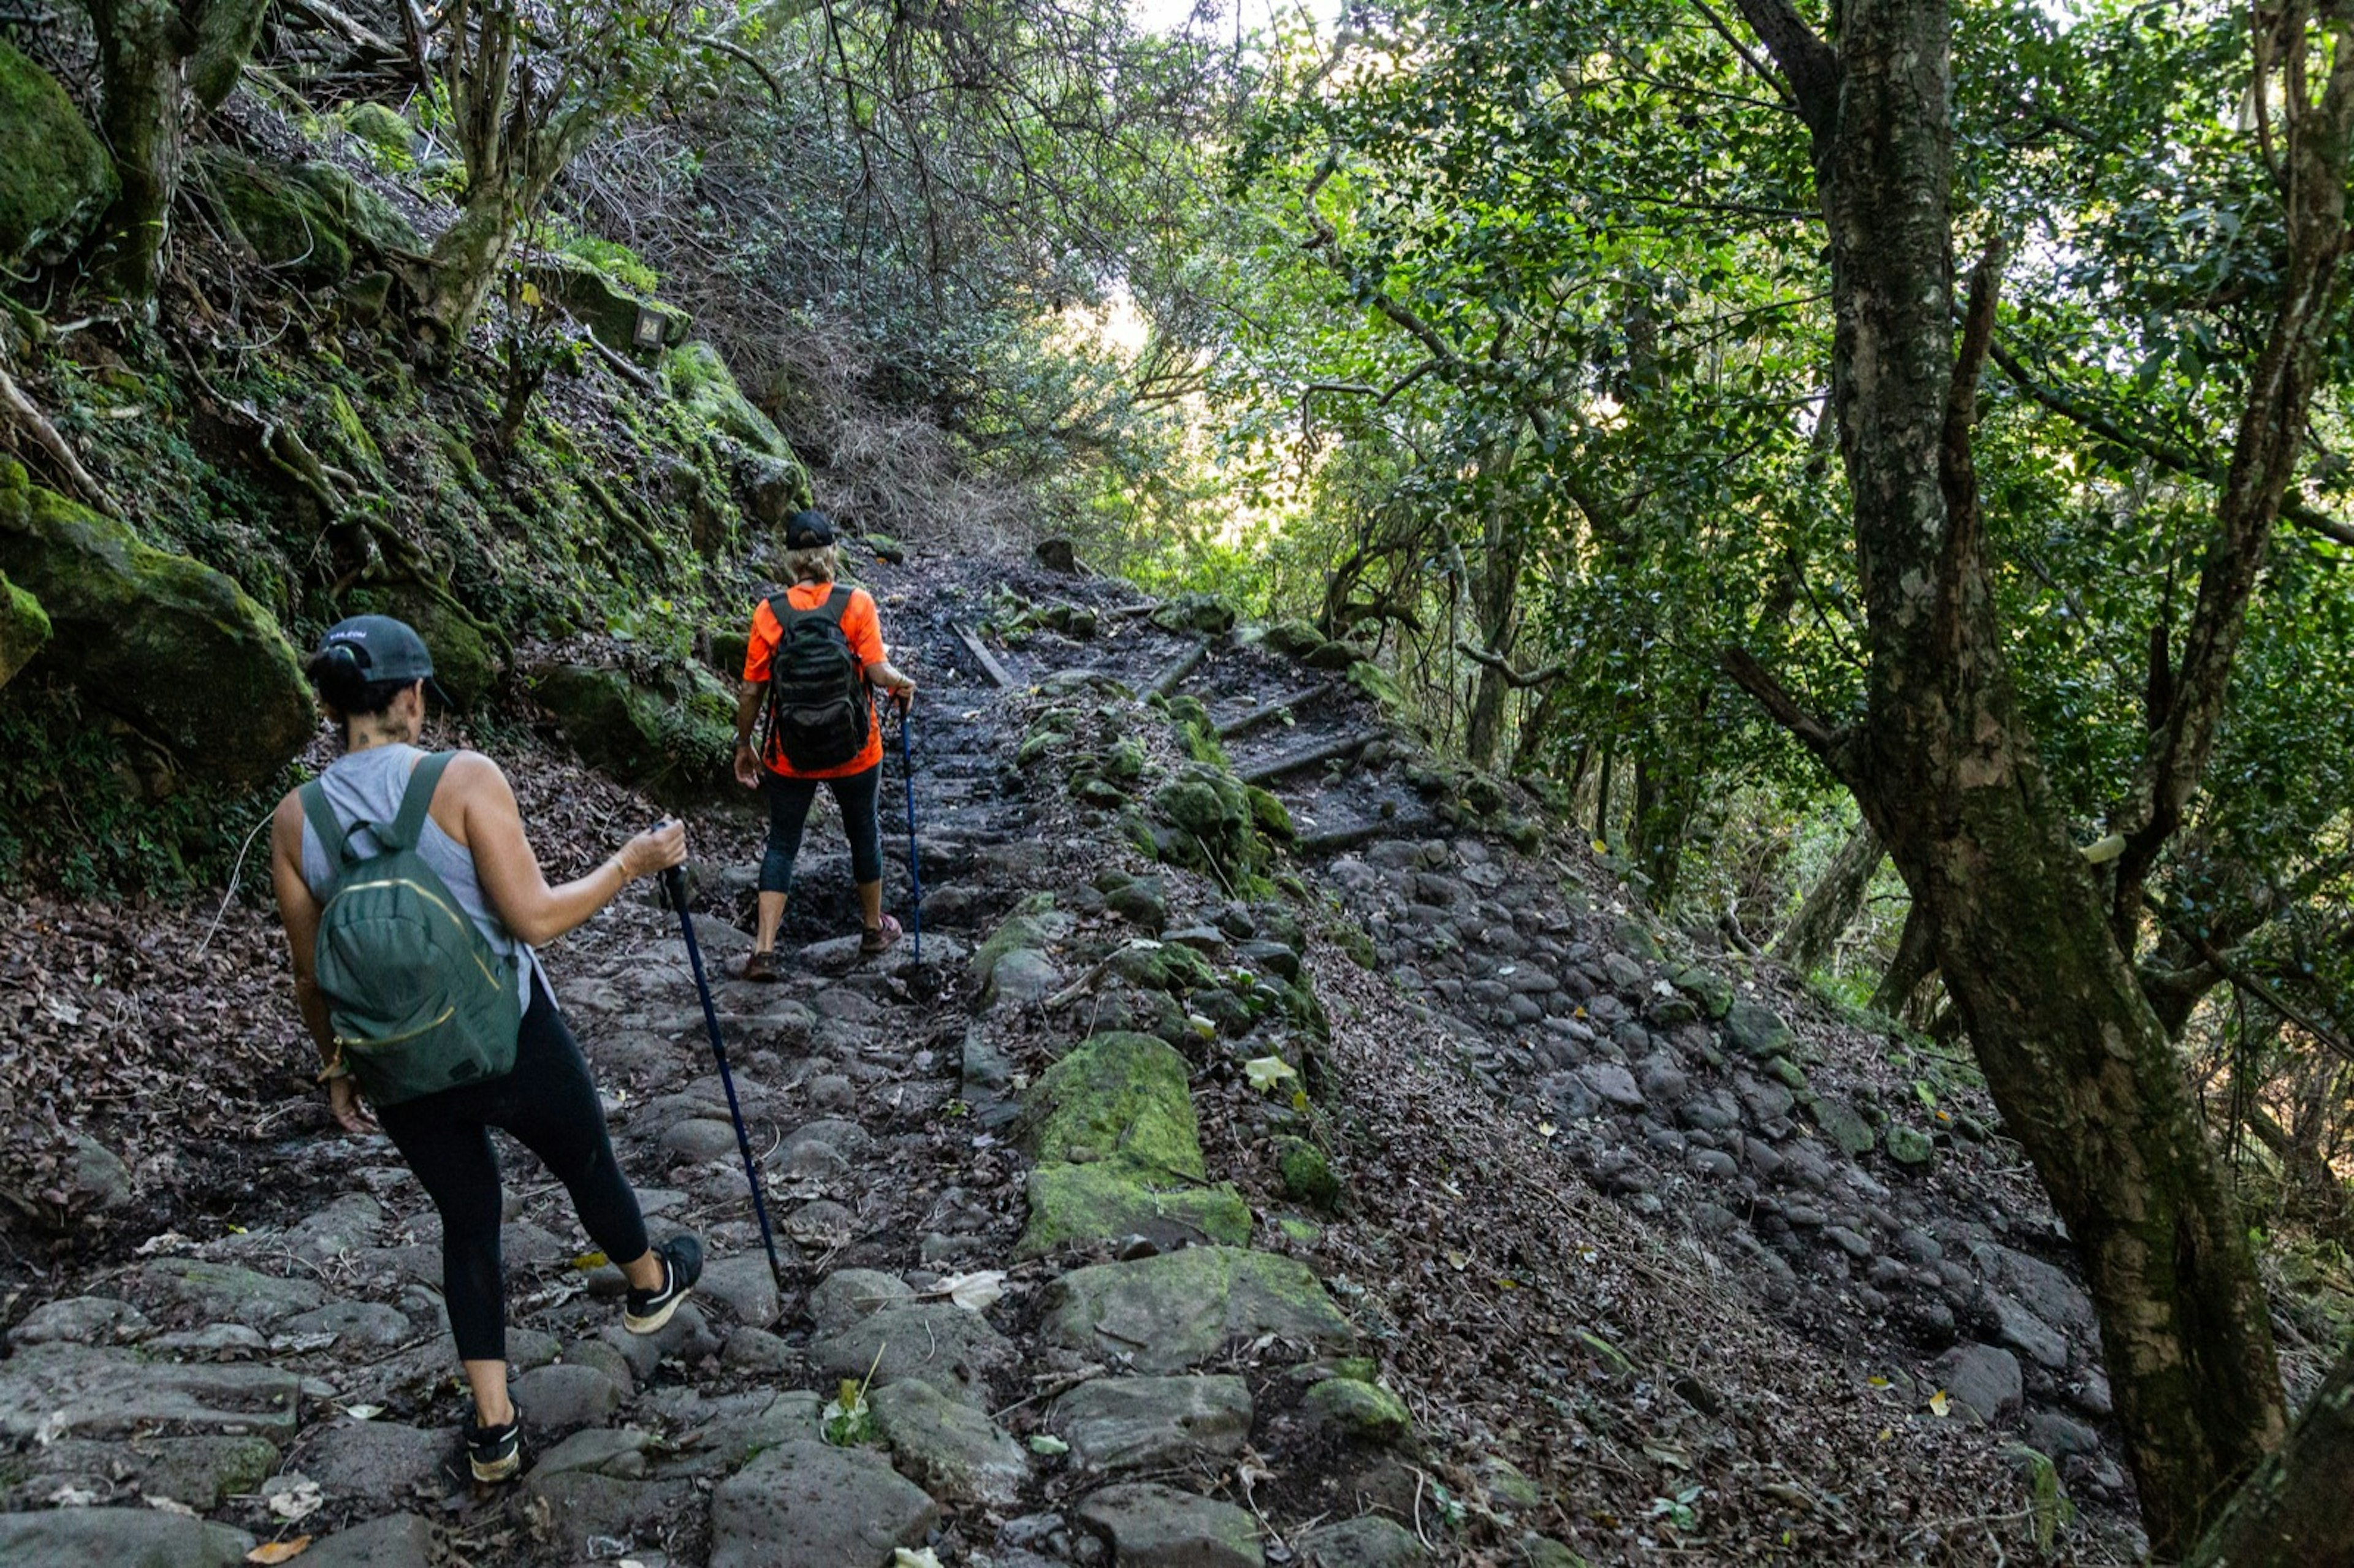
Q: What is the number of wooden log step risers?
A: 5